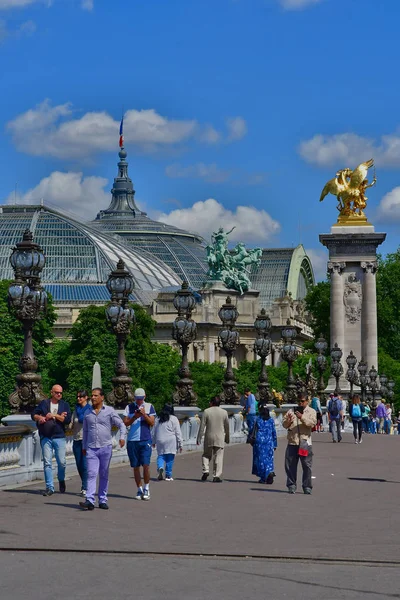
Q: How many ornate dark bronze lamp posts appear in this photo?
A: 13